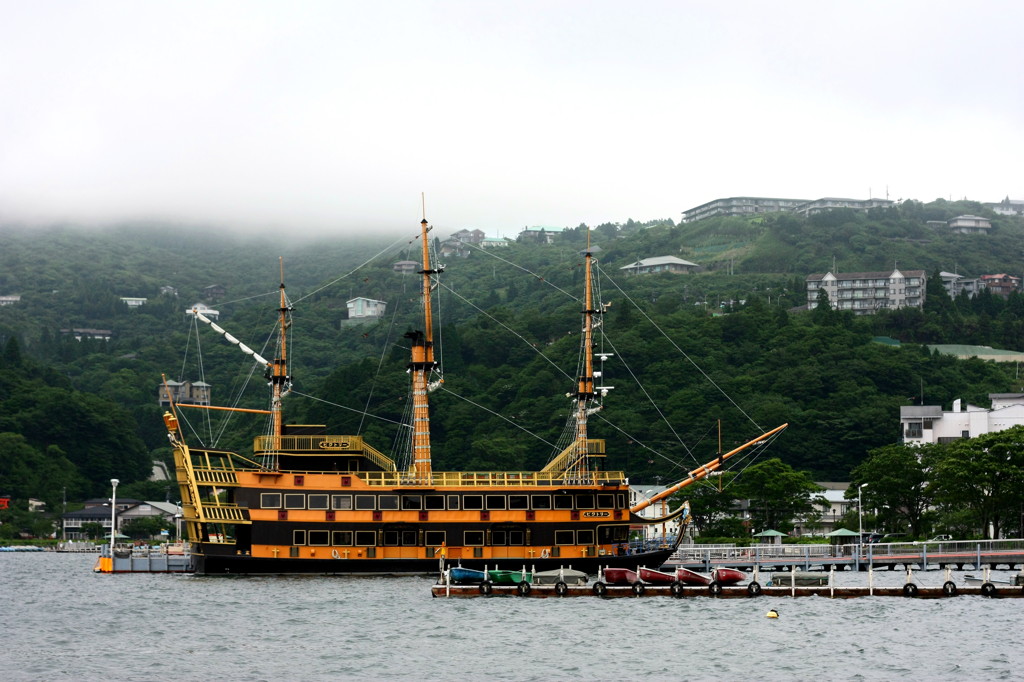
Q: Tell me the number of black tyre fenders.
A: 11